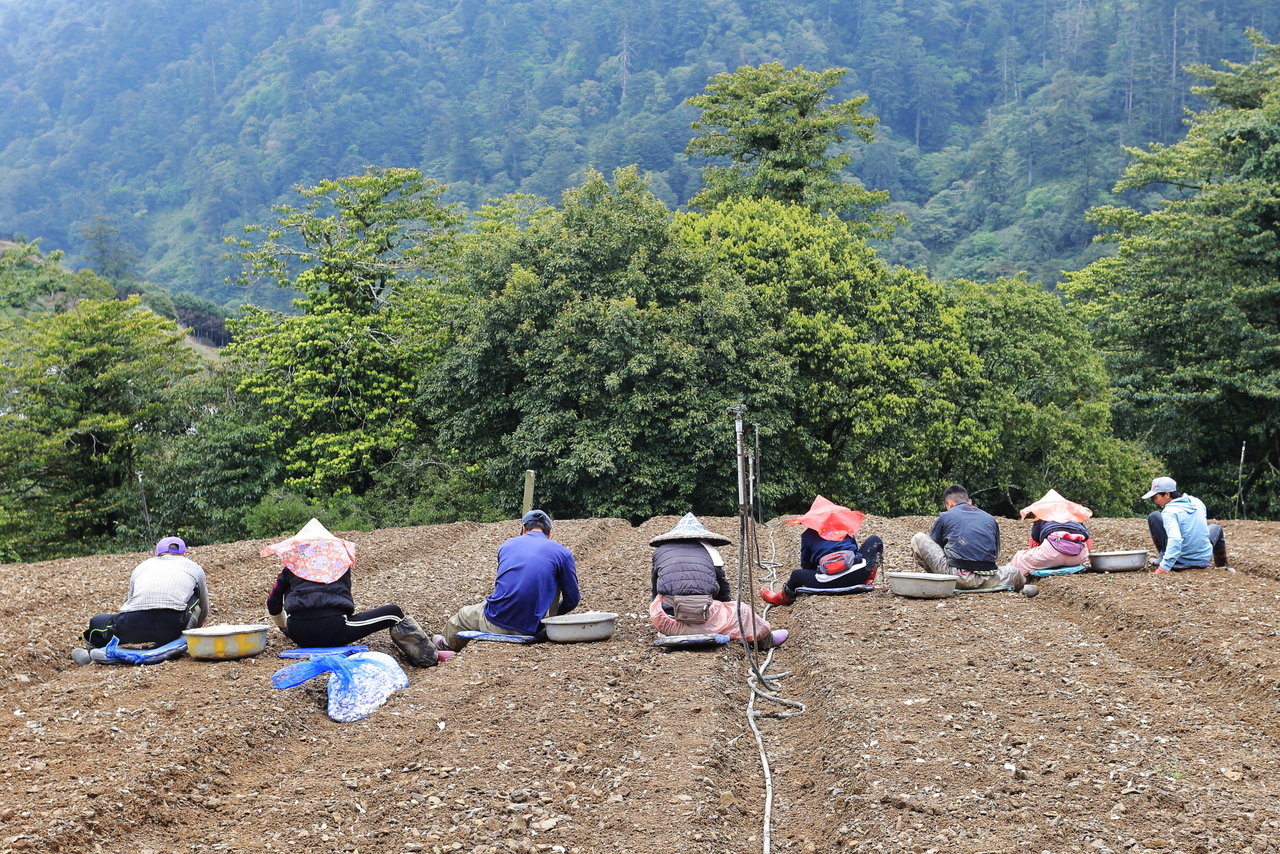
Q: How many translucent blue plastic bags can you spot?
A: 1